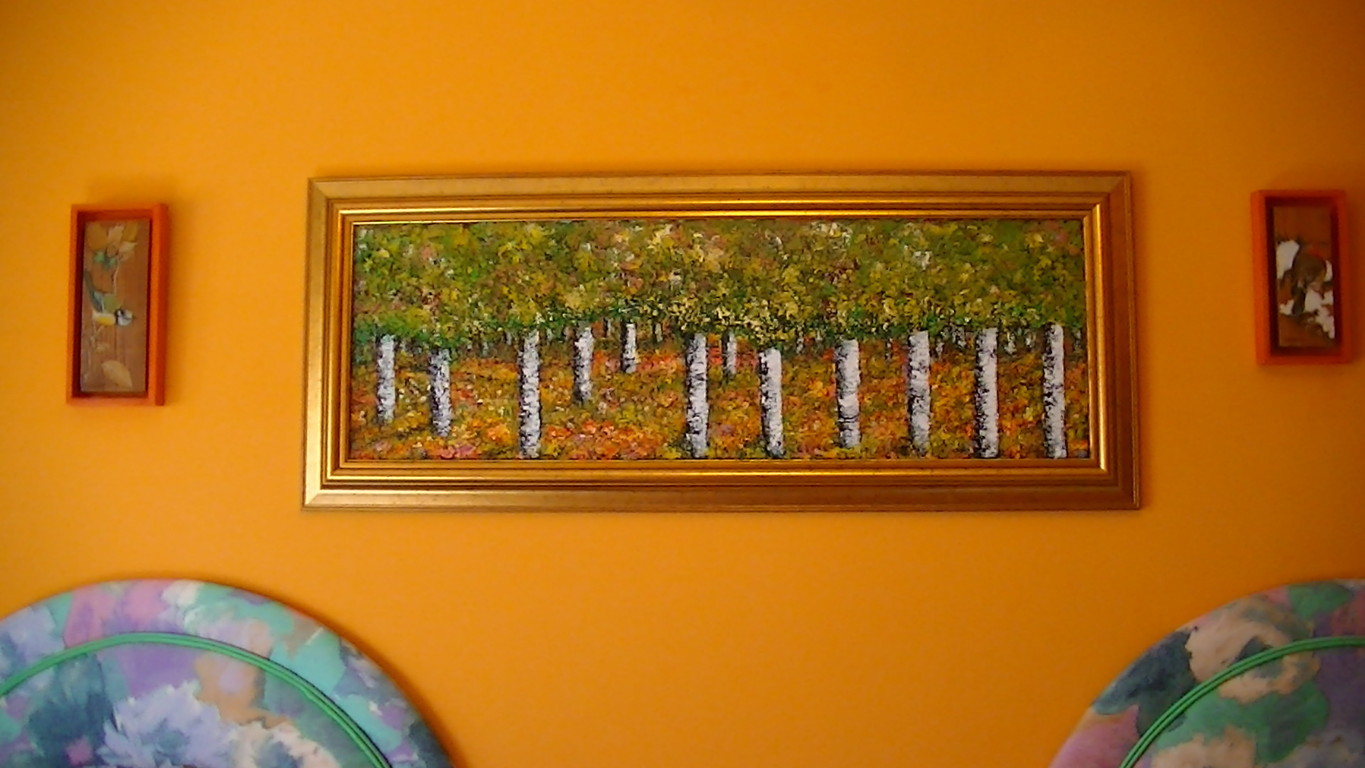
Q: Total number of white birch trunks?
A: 12